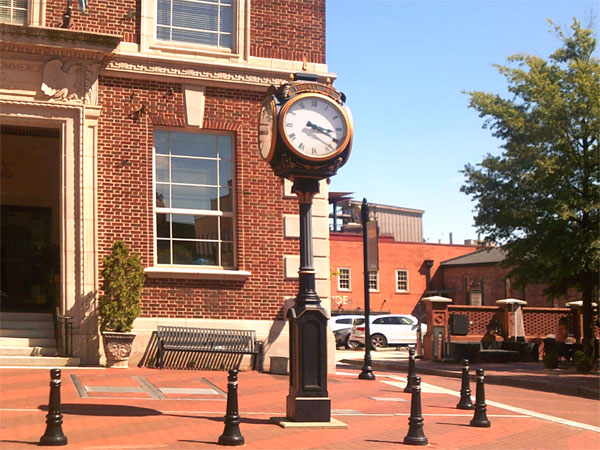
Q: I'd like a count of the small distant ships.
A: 0